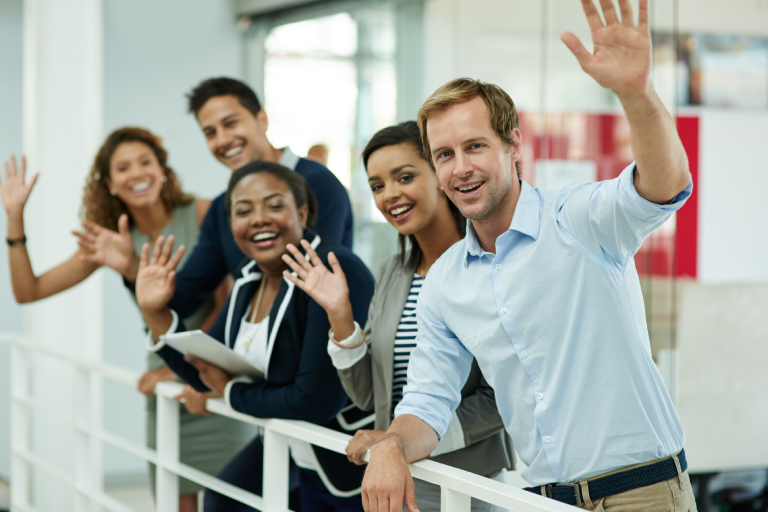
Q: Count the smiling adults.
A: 5